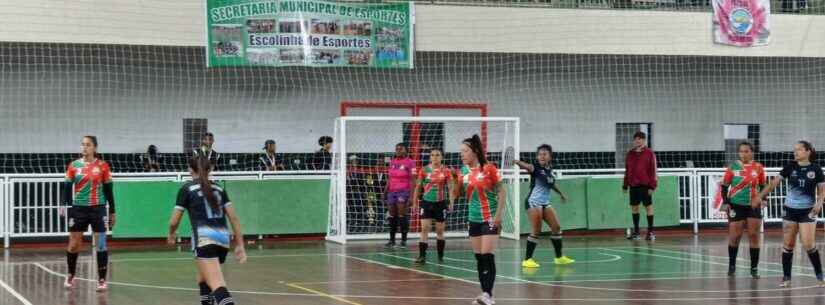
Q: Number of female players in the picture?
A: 8